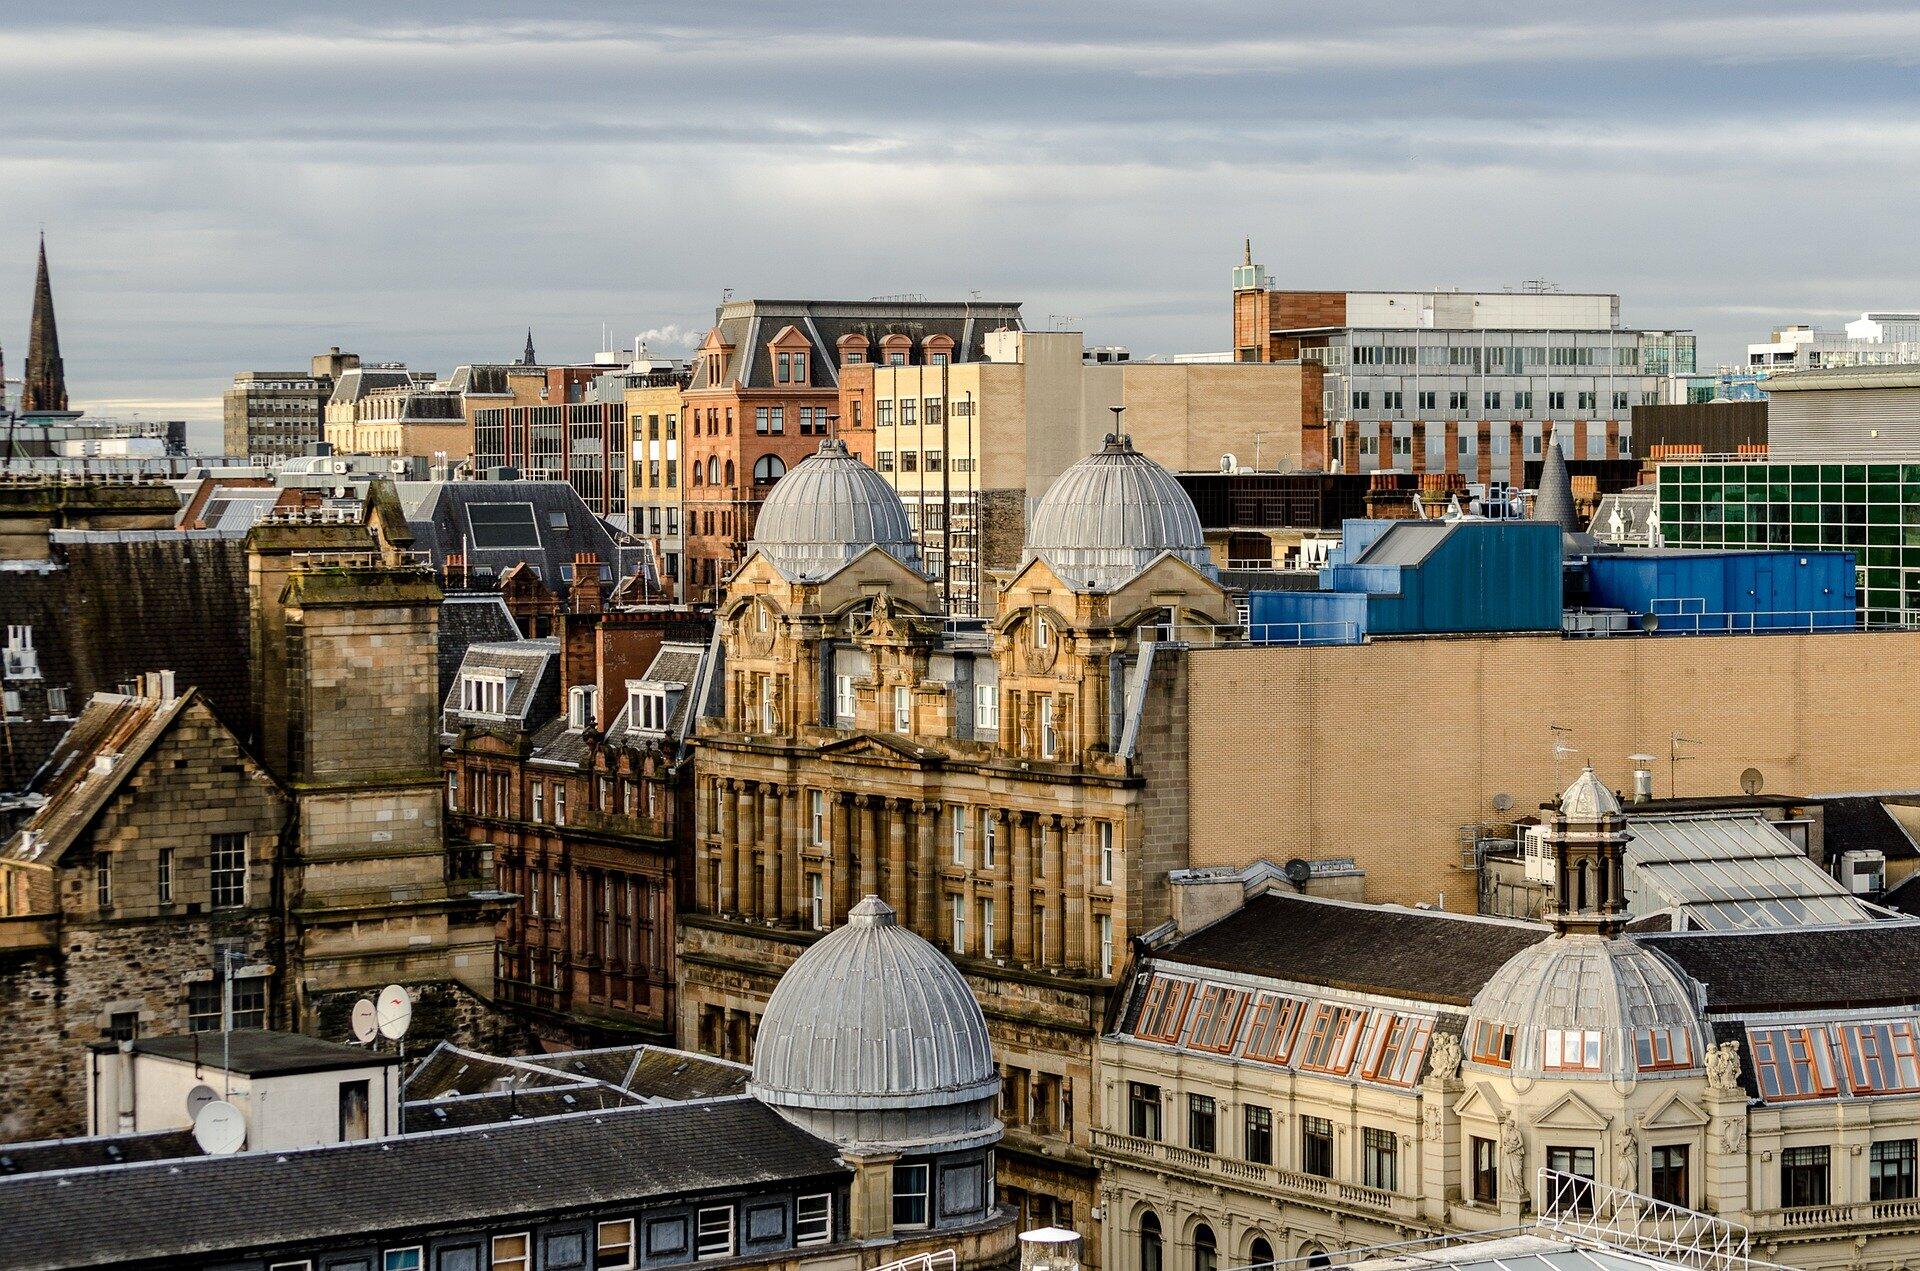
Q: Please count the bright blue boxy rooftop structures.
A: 2